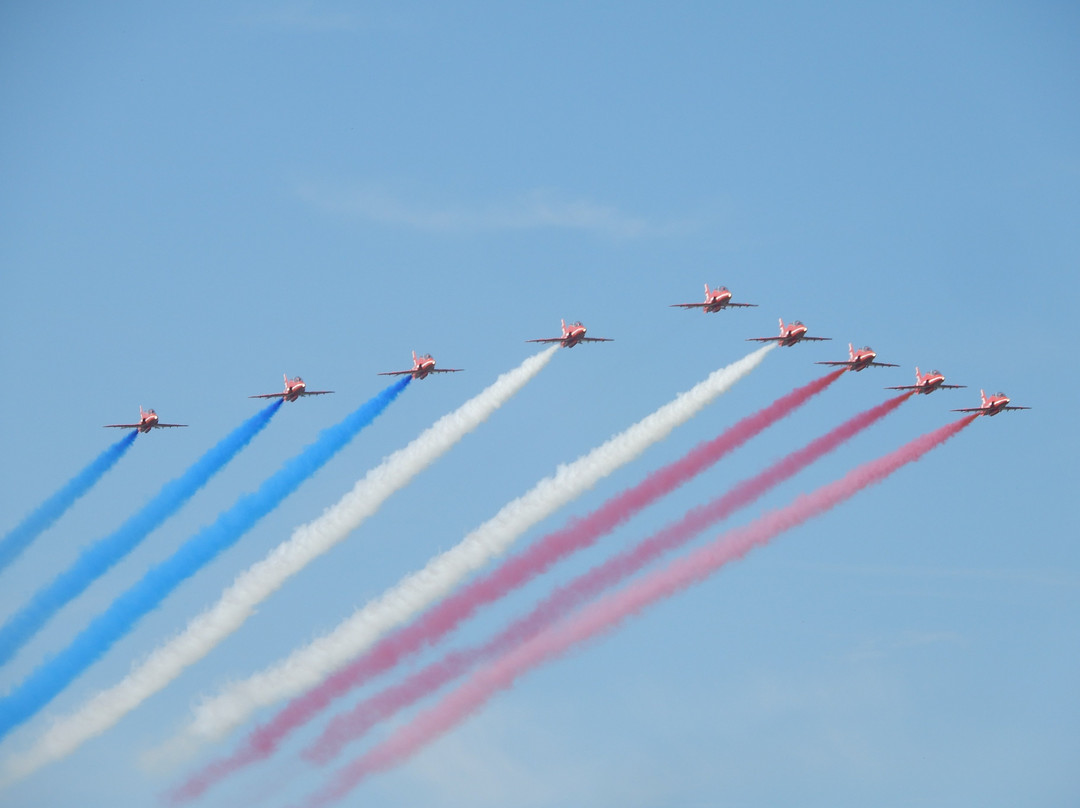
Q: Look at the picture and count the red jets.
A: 9